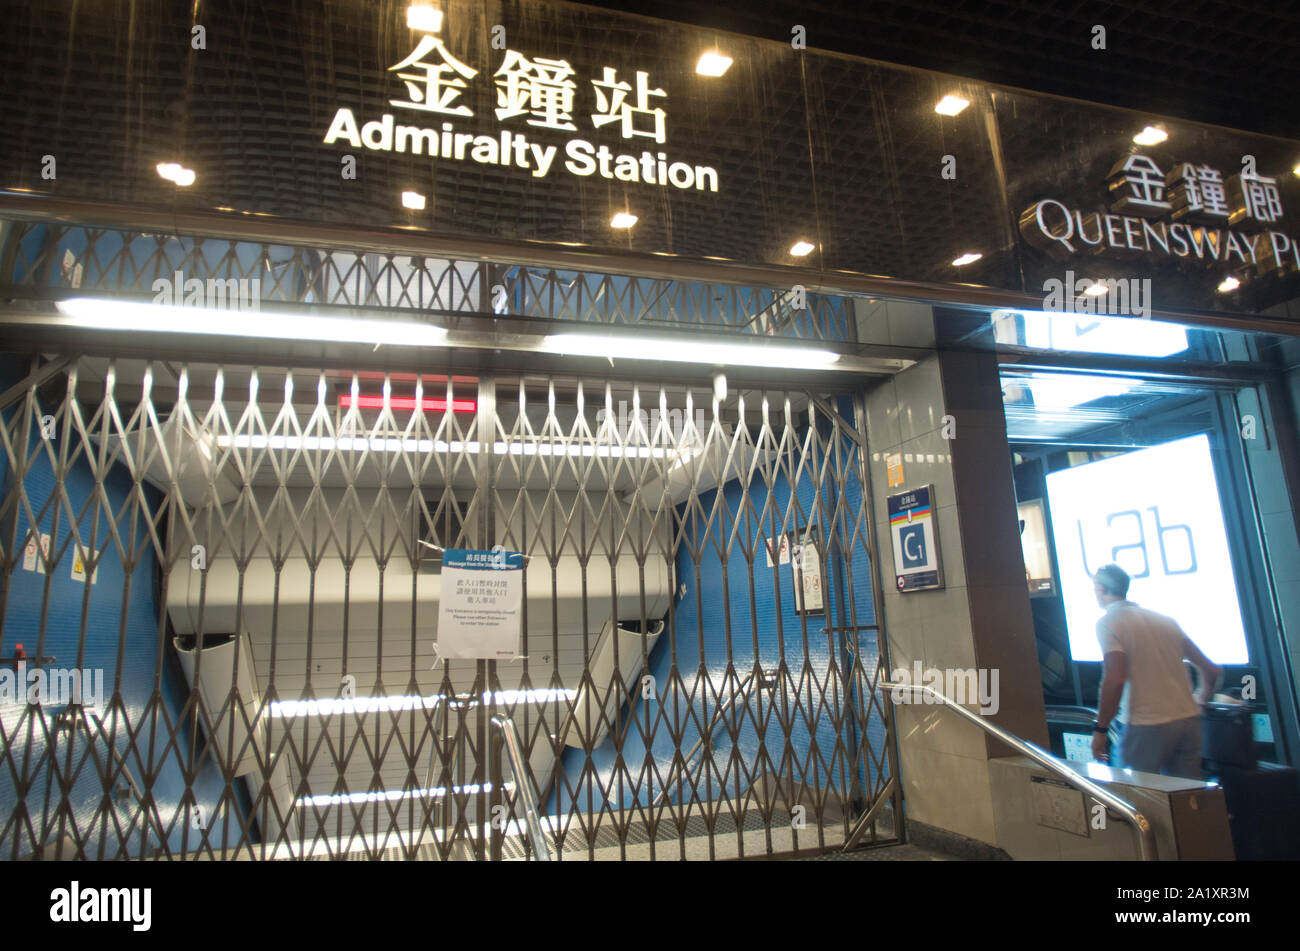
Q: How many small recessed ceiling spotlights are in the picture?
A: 11